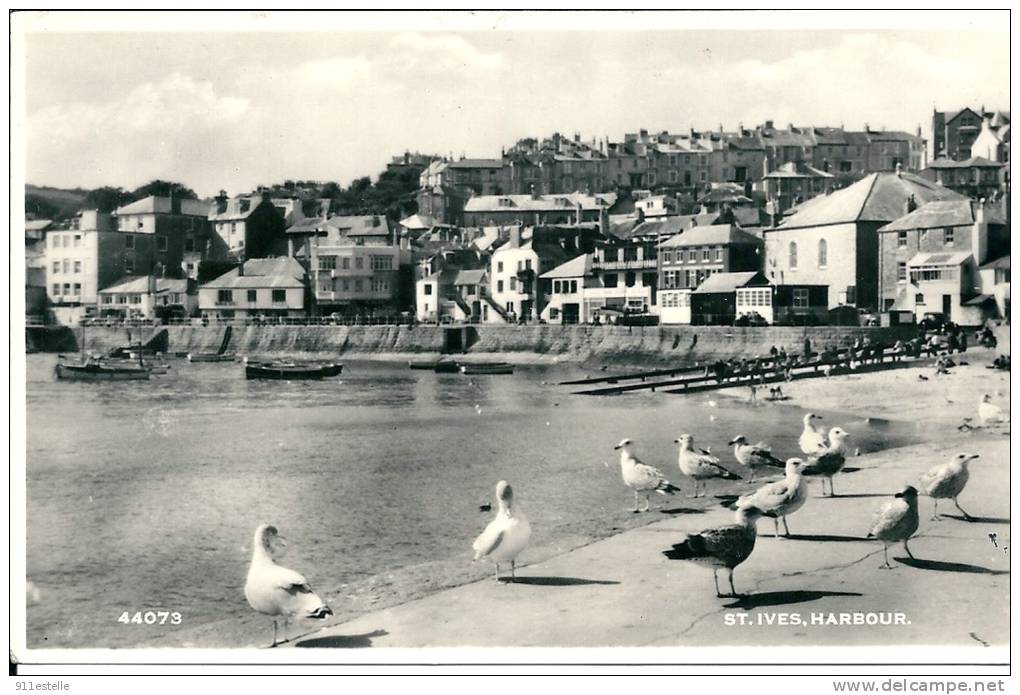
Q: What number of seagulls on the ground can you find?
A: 12